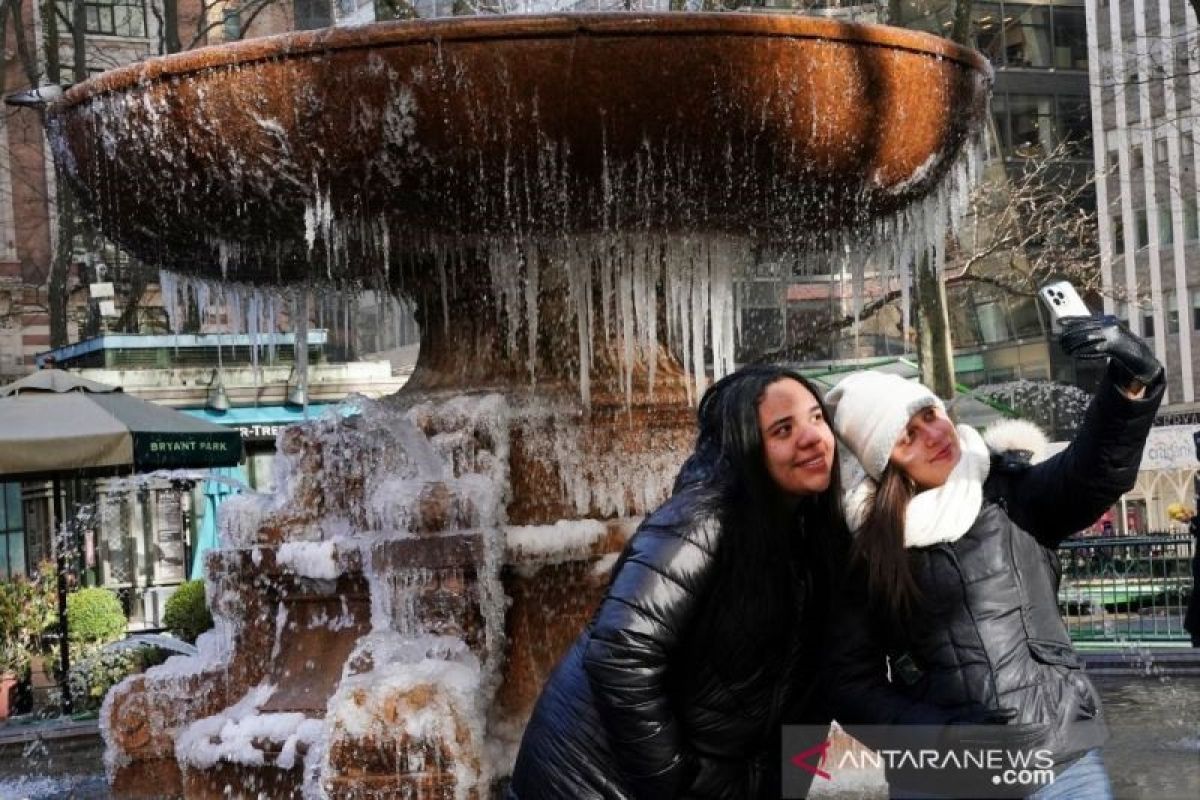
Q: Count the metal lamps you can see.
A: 2